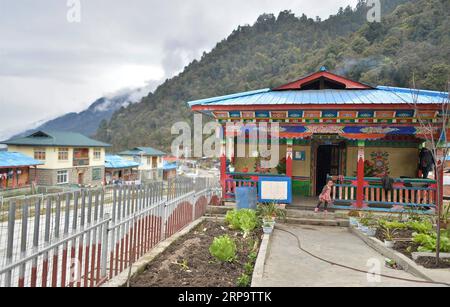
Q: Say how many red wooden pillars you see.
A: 4